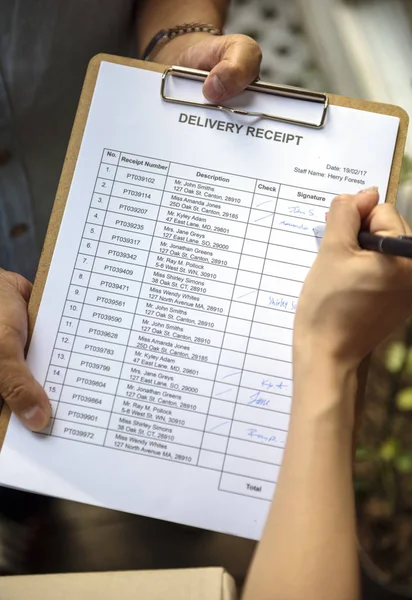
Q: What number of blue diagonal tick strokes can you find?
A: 6